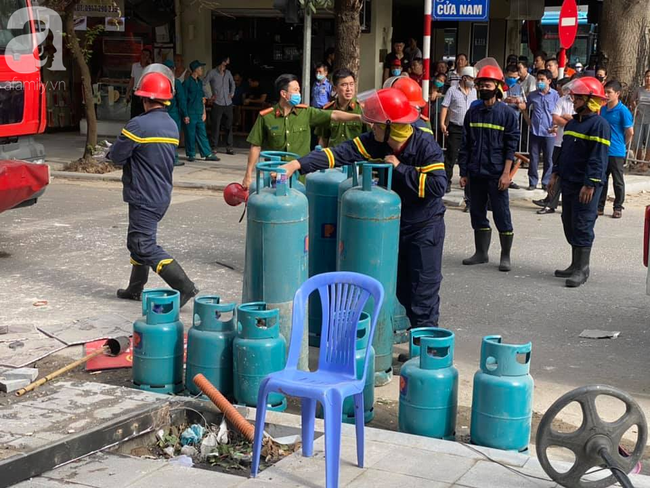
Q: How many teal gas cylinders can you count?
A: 11